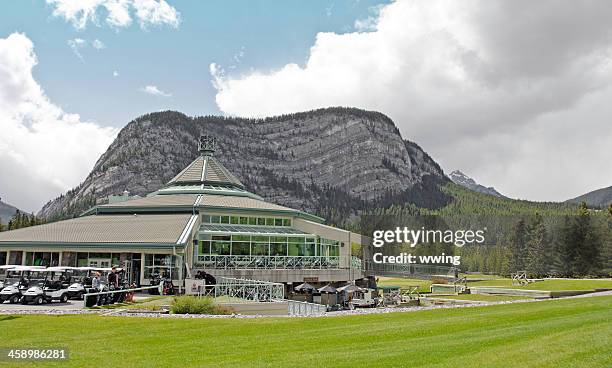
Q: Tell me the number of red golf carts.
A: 0